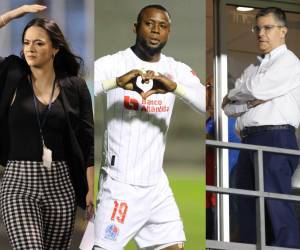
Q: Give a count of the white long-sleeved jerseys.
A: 1